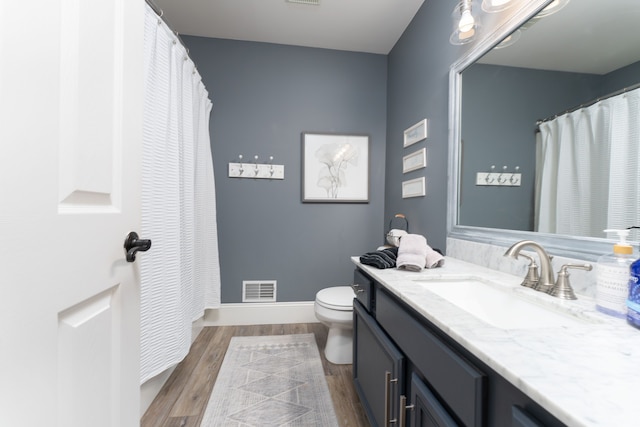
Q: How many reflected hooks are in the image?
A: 3